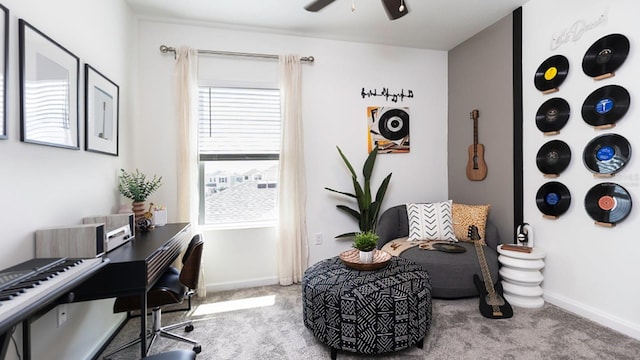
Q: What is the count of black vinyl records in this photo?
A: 8